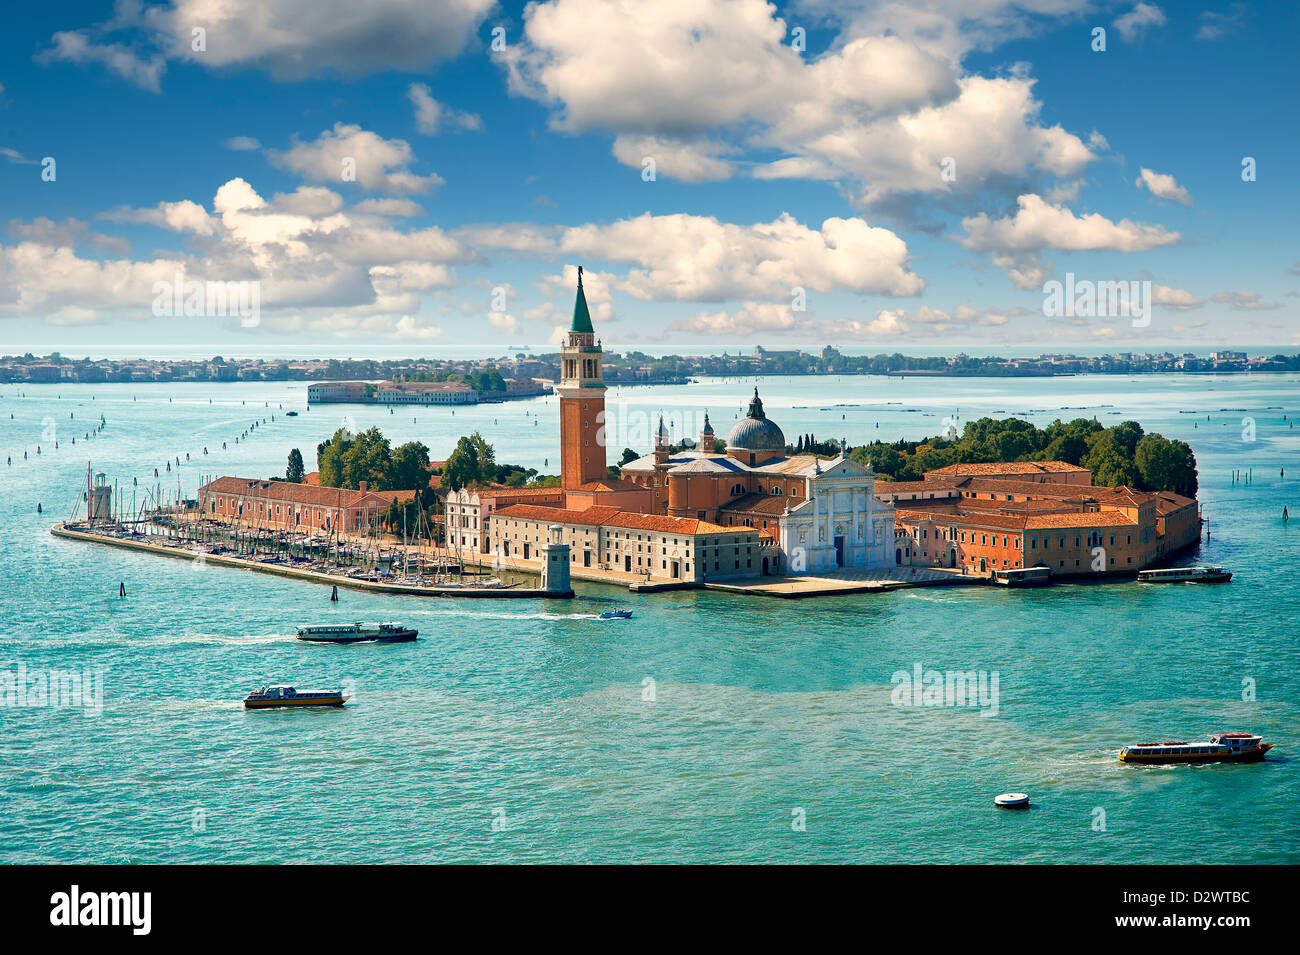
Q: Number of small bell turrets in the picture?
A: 2